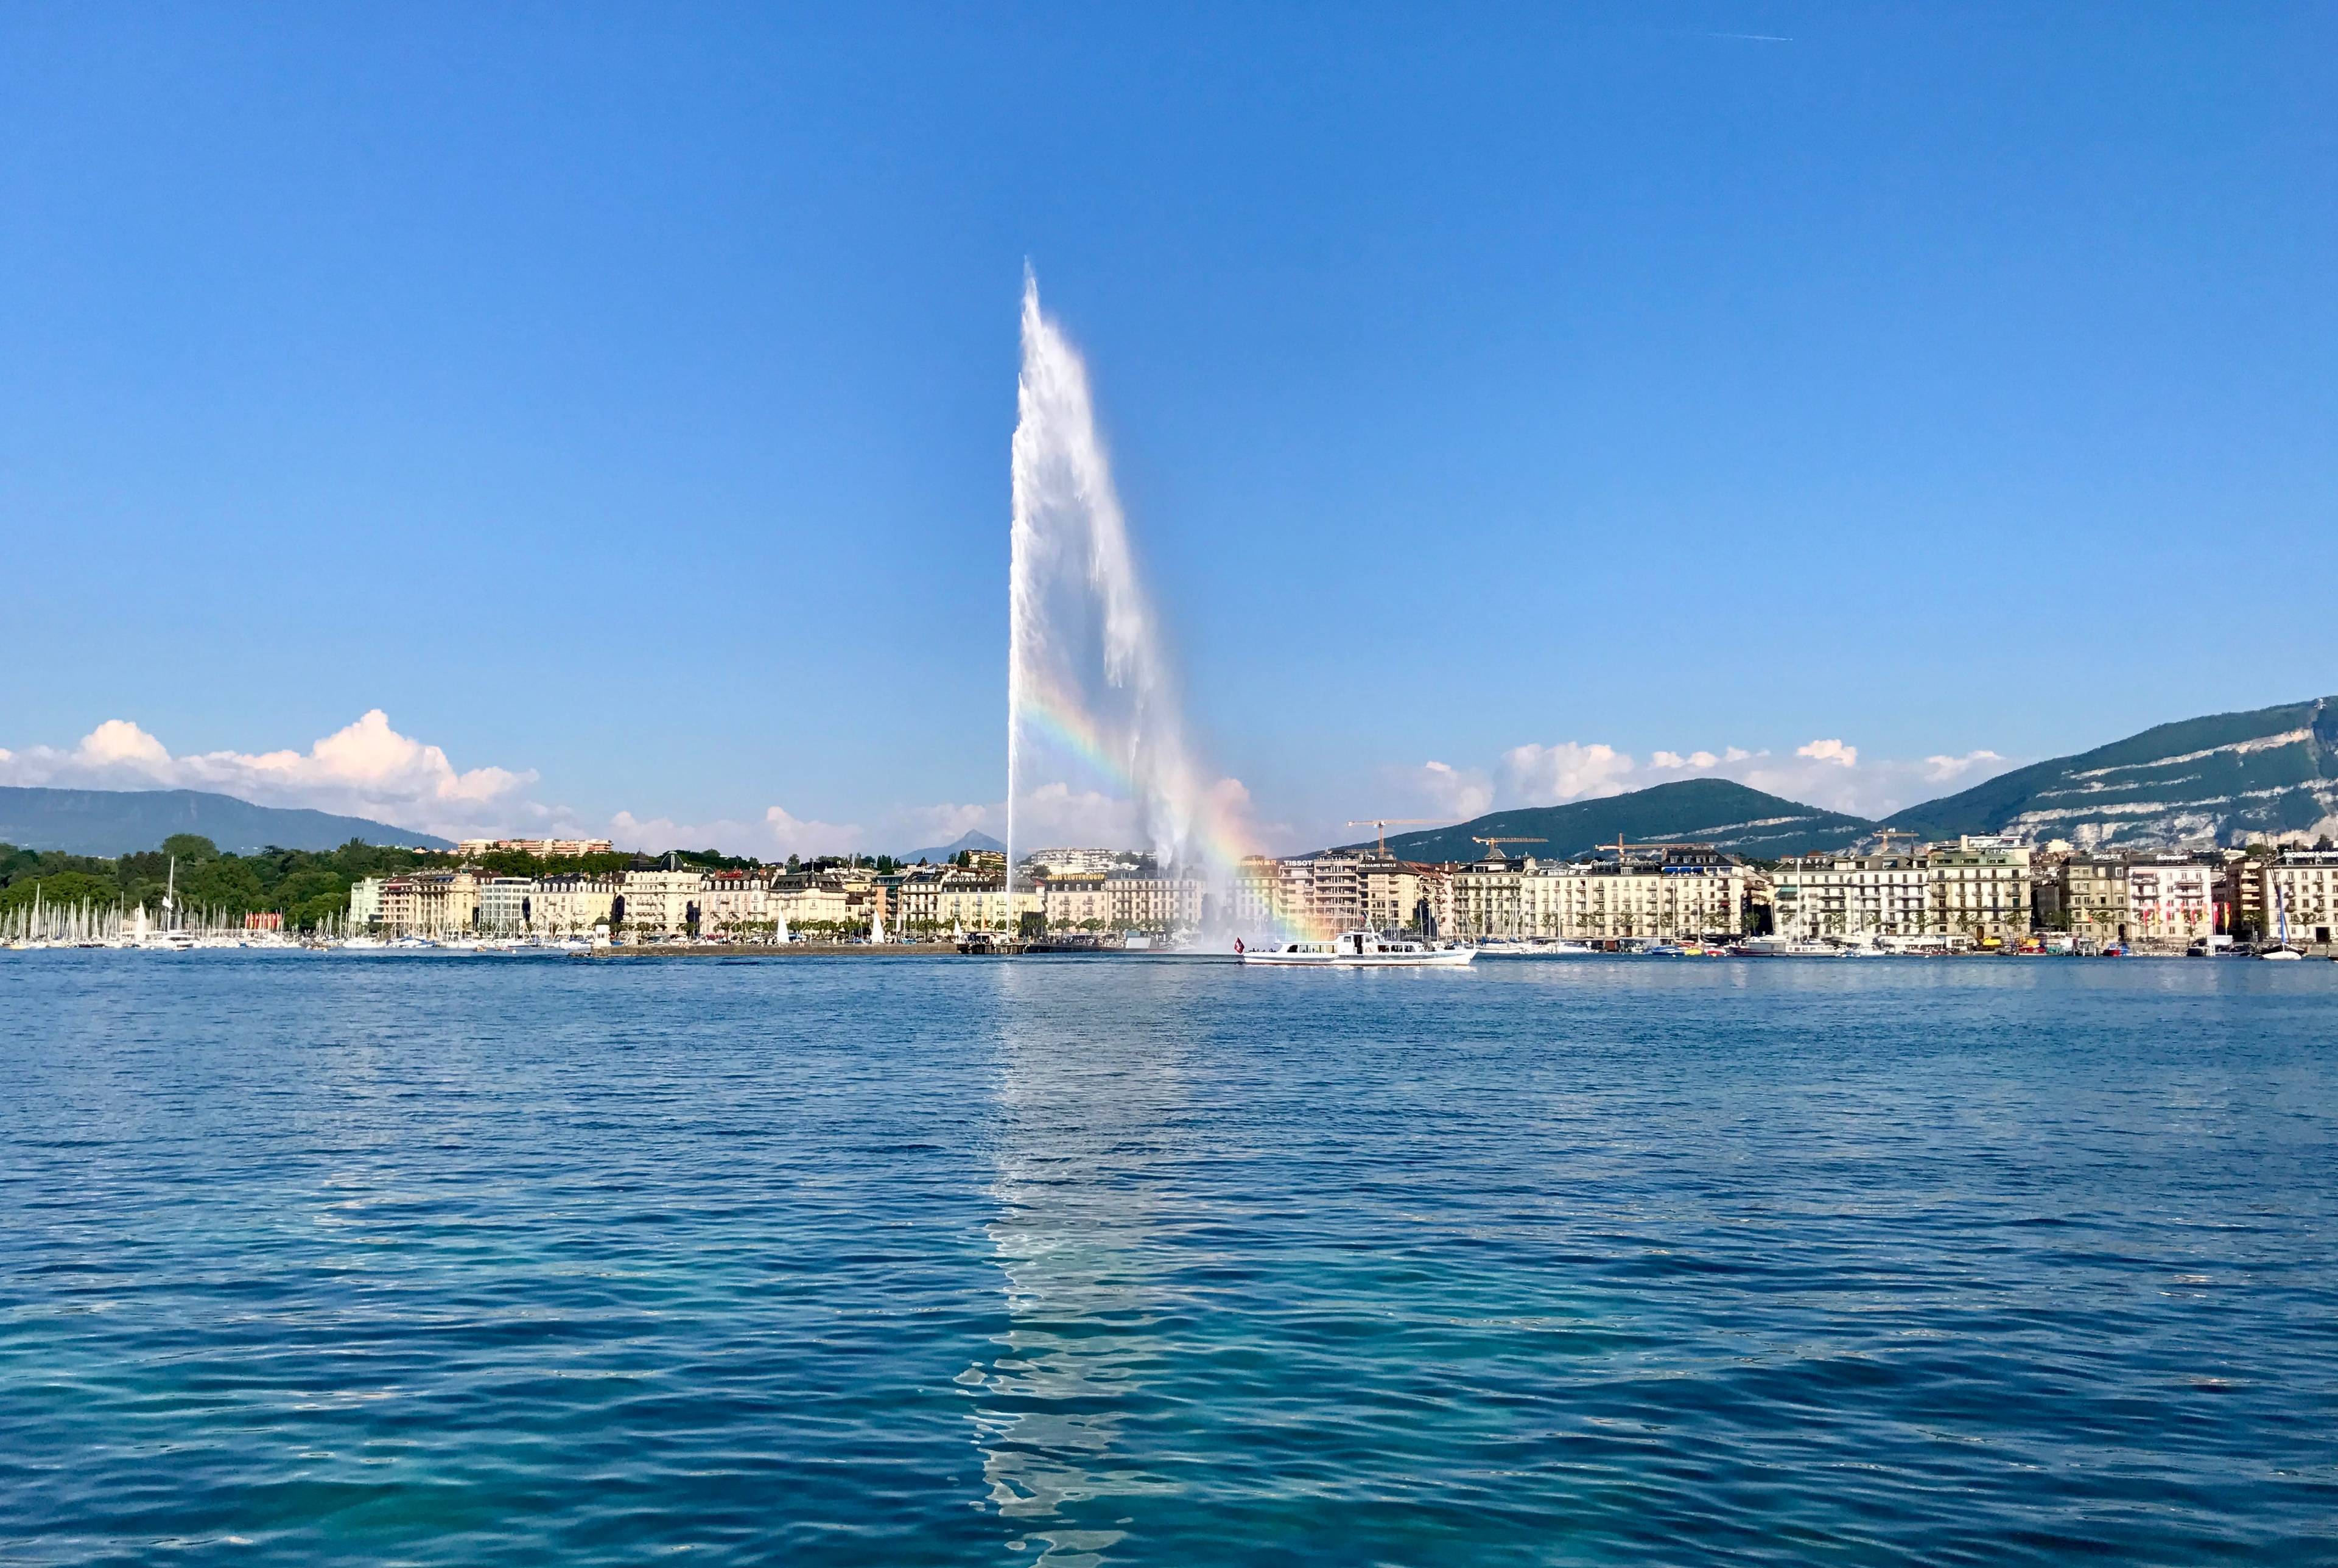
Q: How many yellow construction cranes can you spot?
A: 4